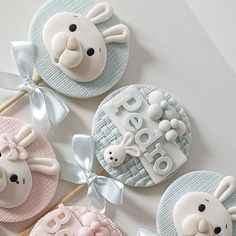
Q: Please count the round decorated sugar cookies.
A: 5